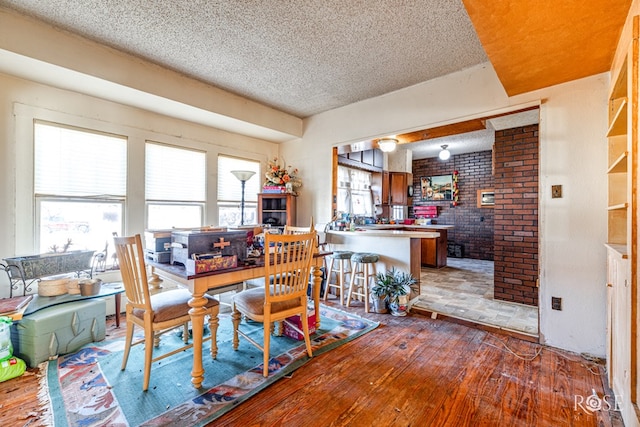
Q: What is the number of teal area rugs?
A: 1